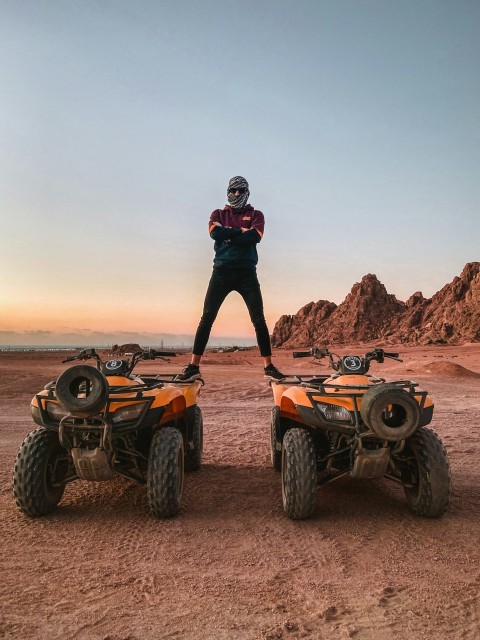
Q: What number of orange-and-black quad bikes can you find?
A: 2